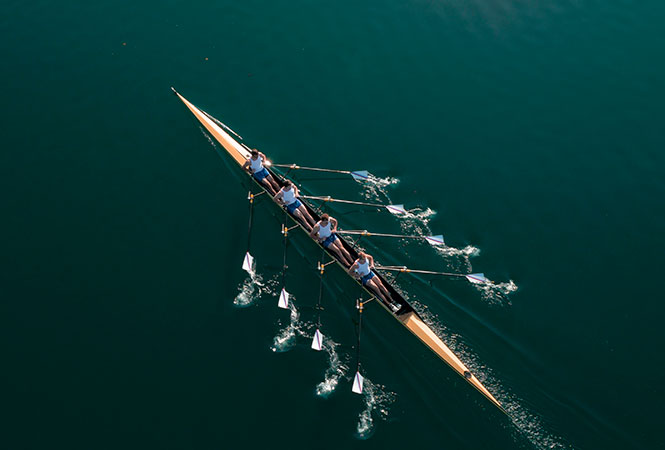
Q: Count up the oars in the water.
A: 8